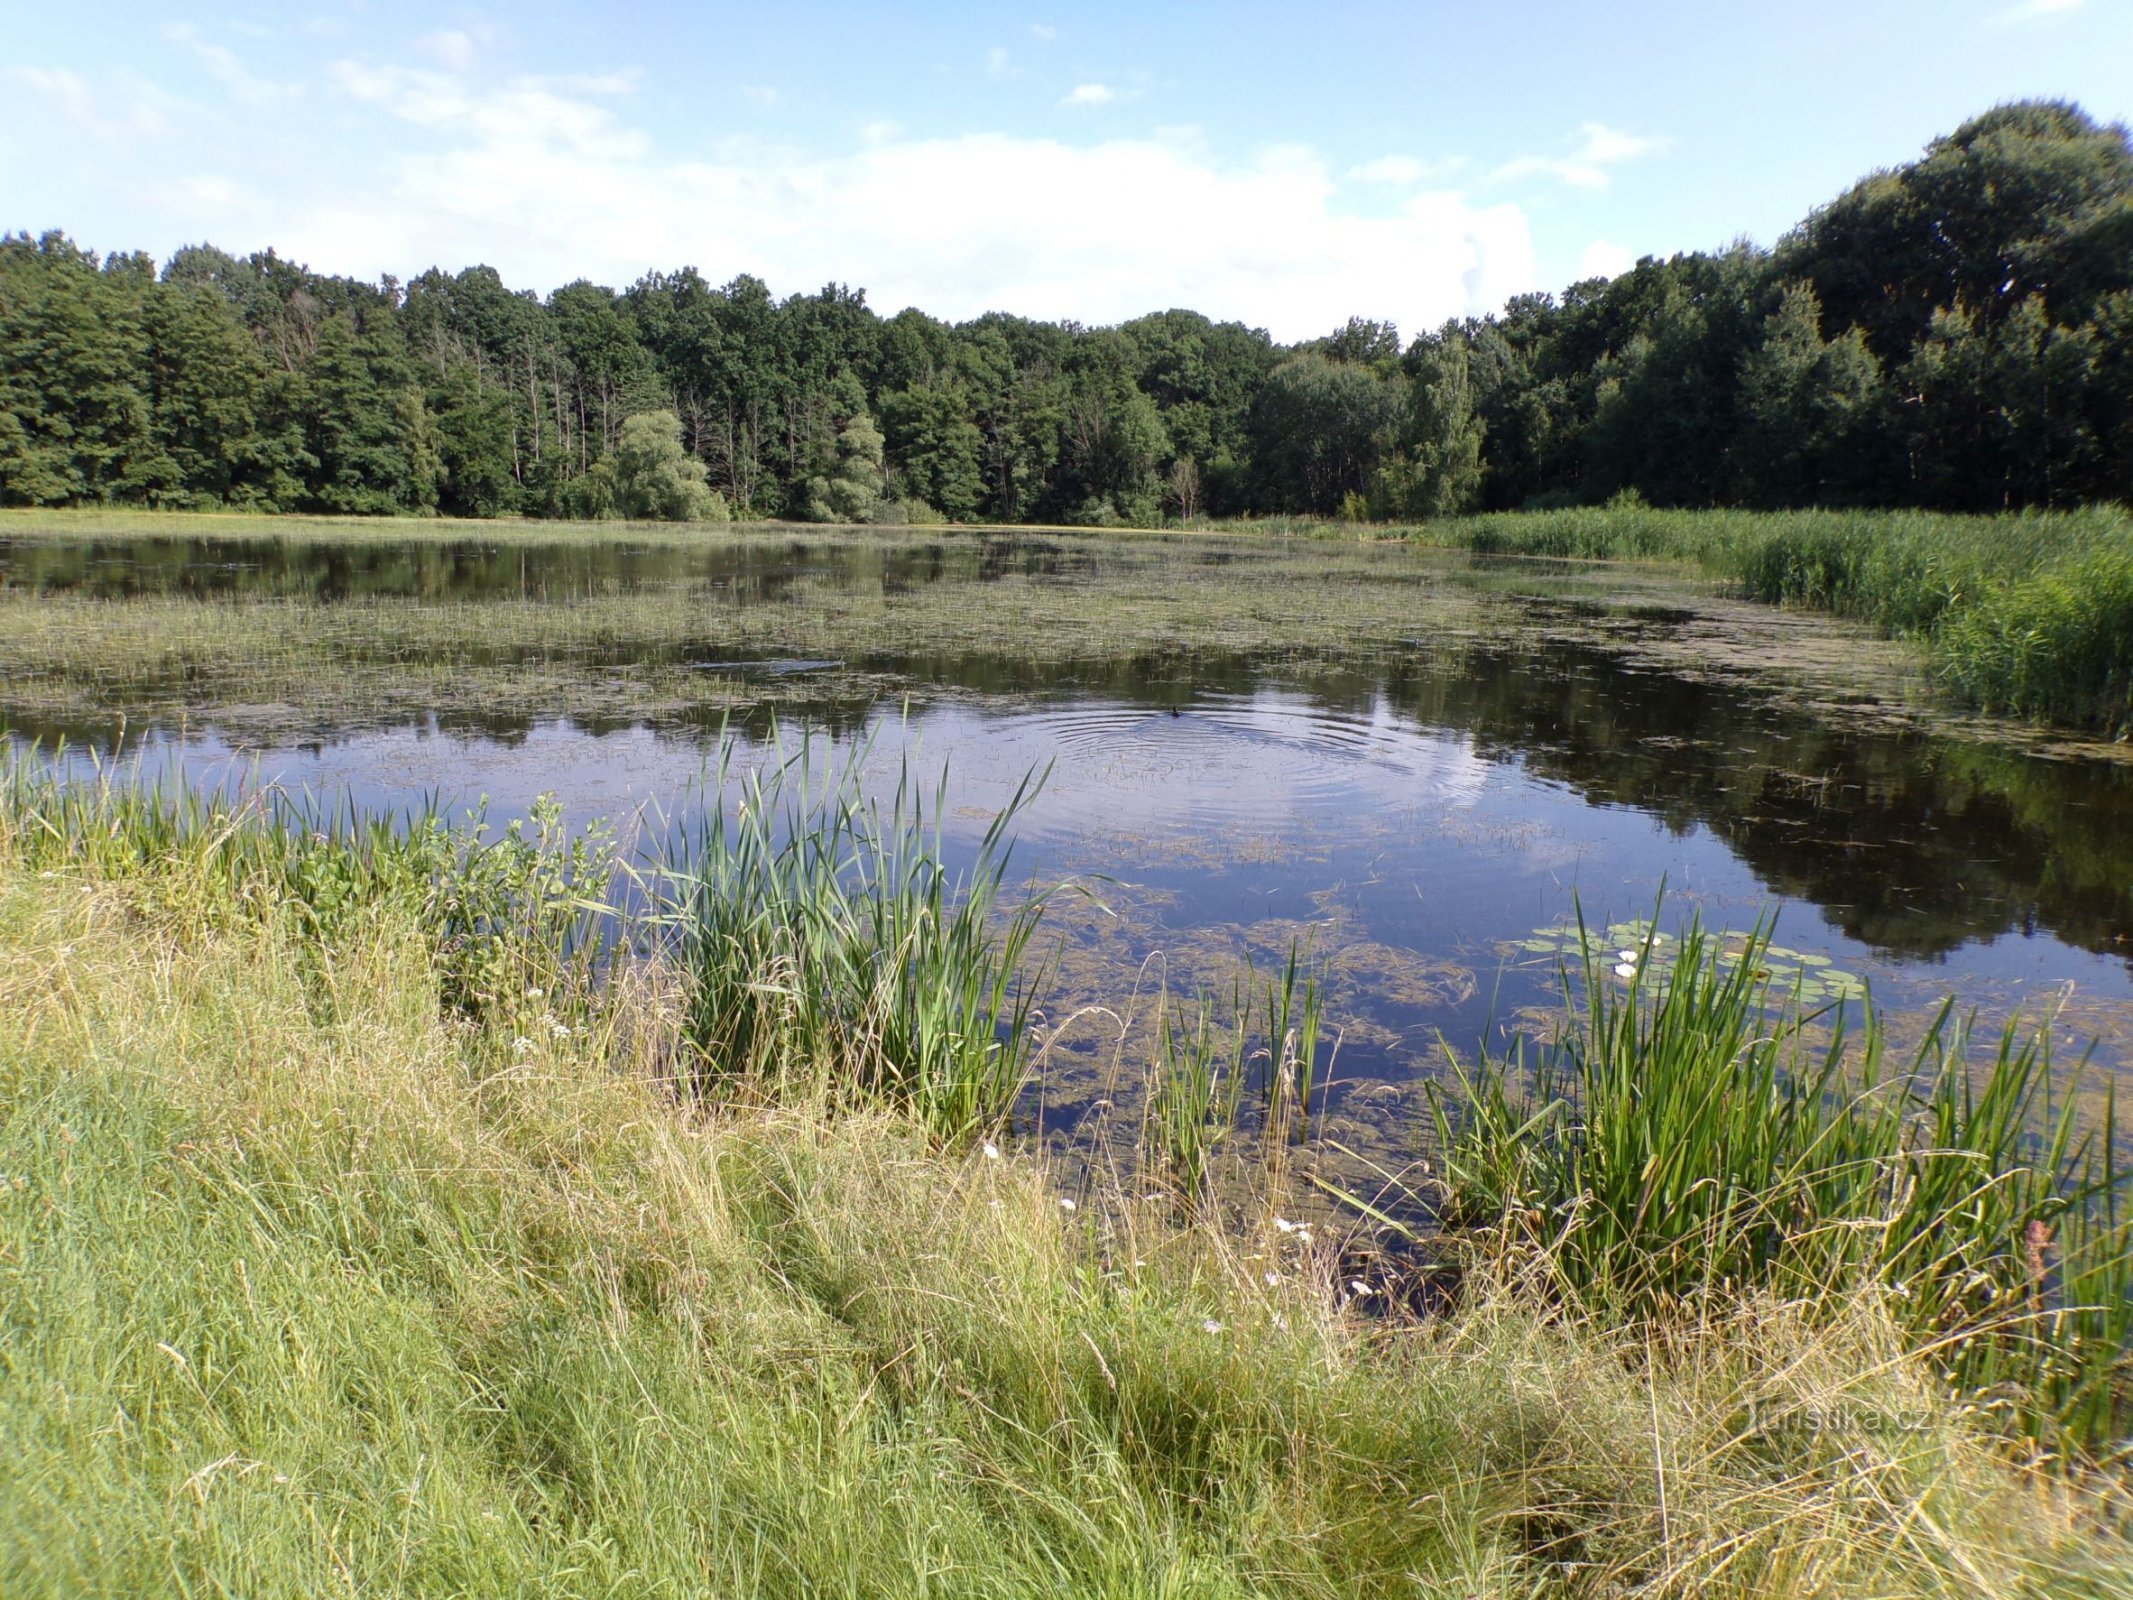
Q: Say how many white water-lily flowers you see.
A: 3